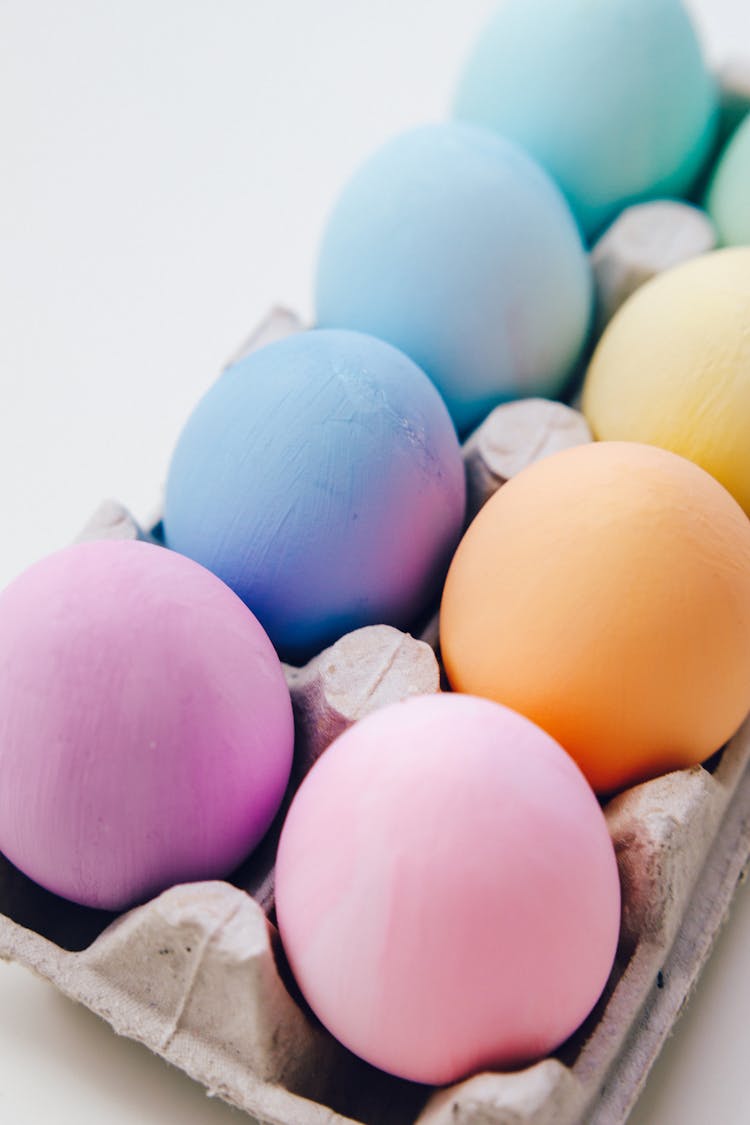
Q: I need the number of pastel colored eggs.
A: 8